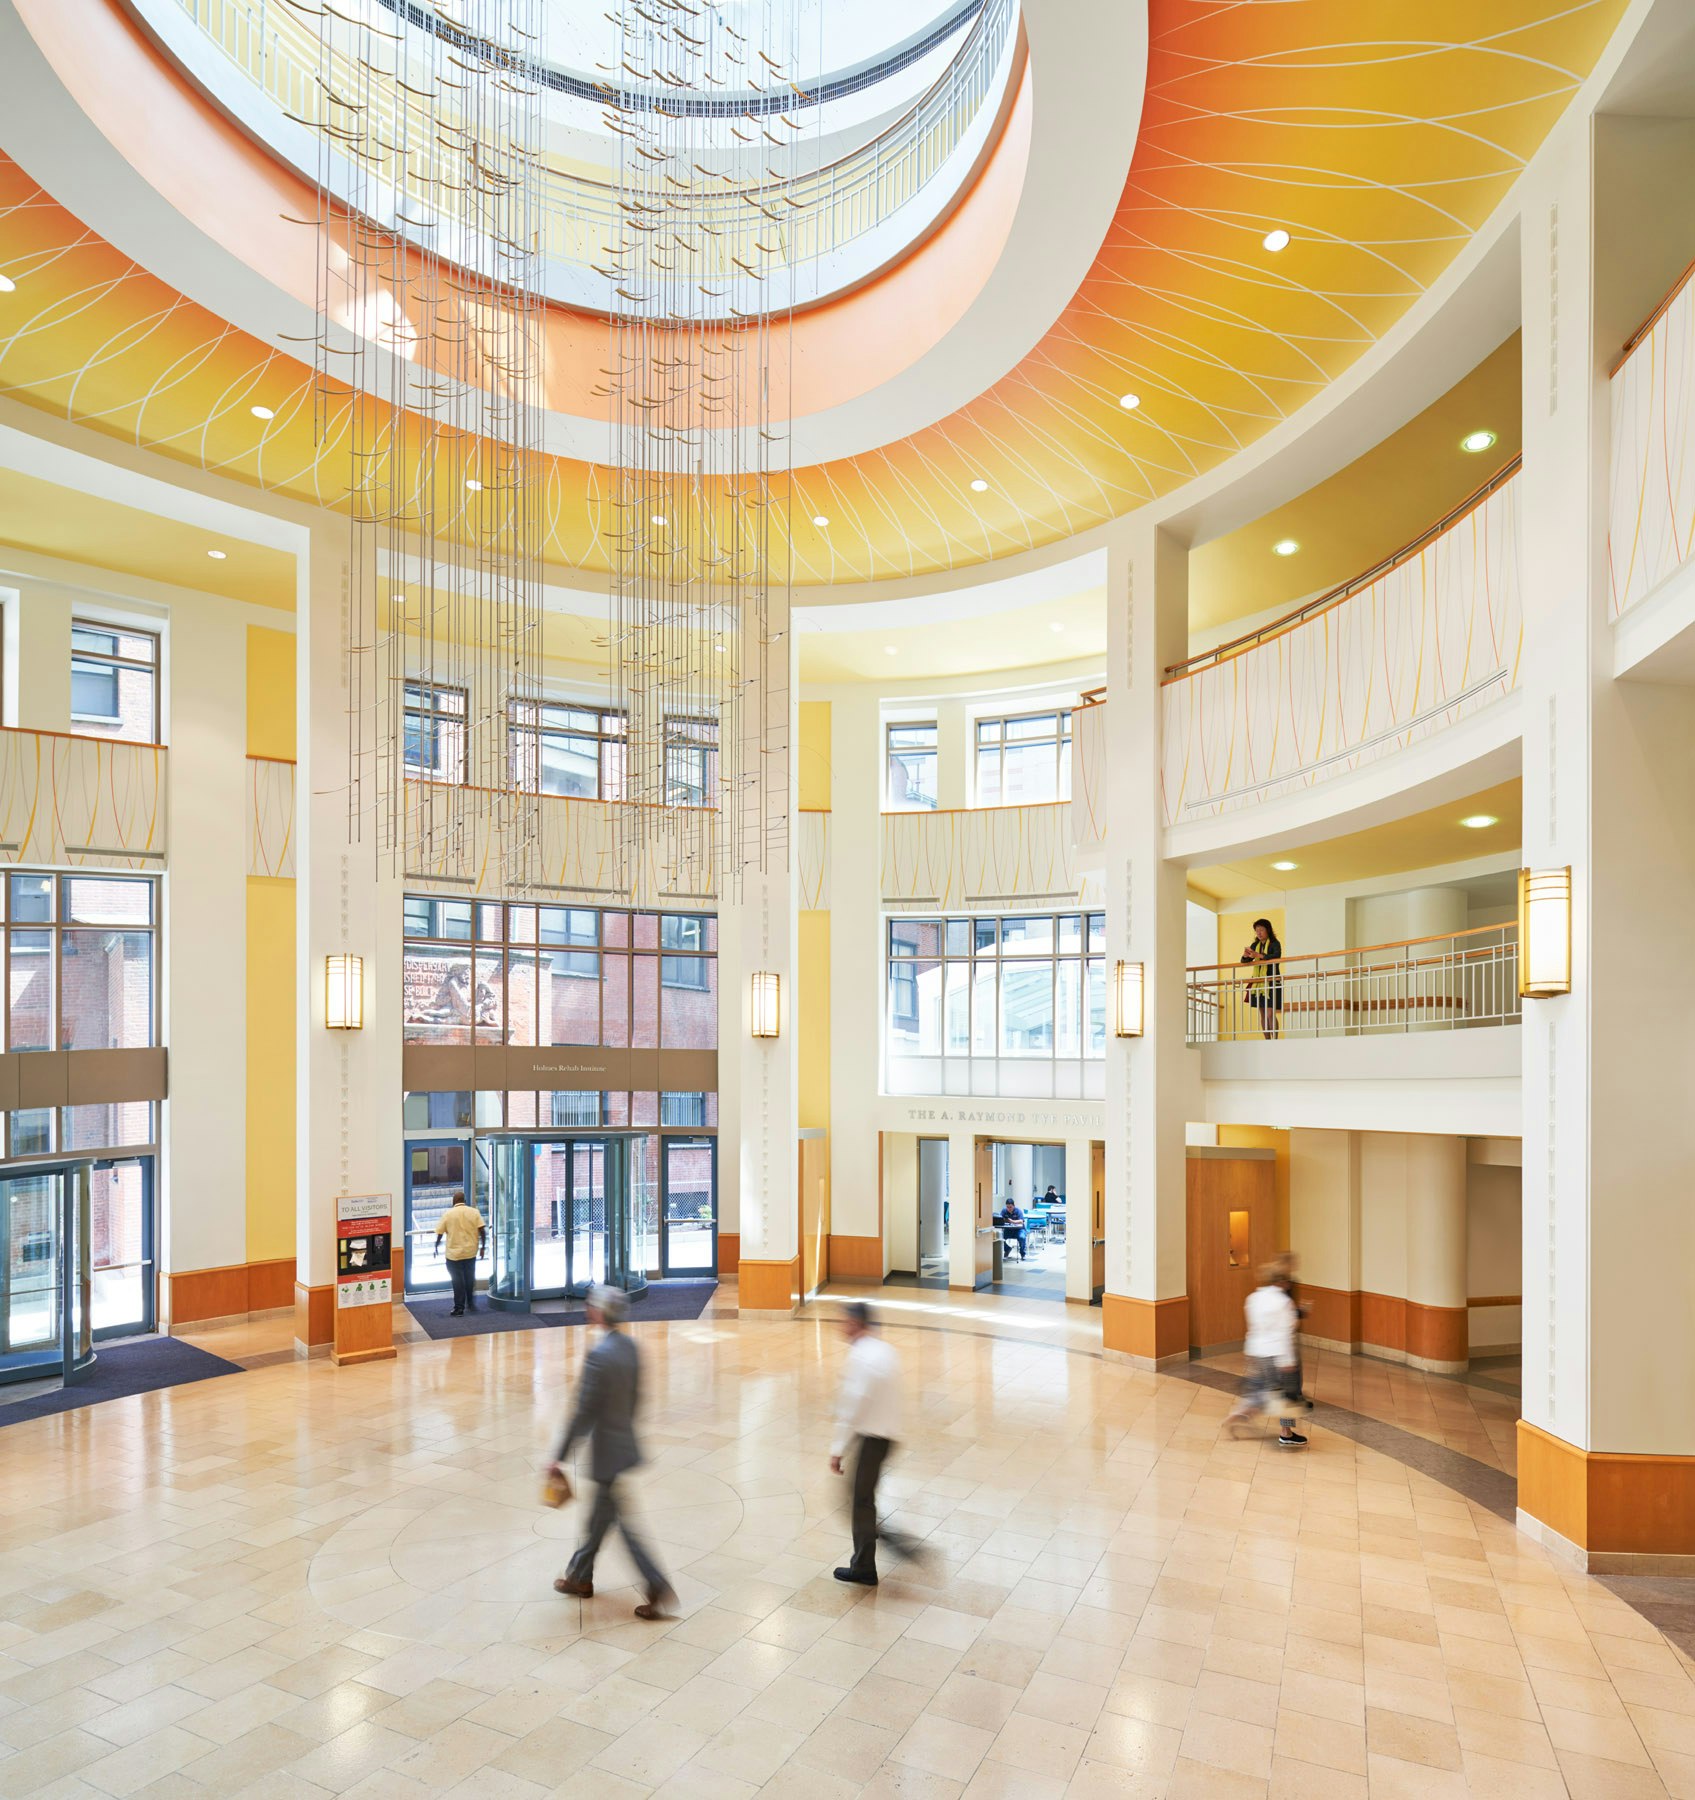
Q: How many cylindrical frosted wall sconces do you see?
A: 4